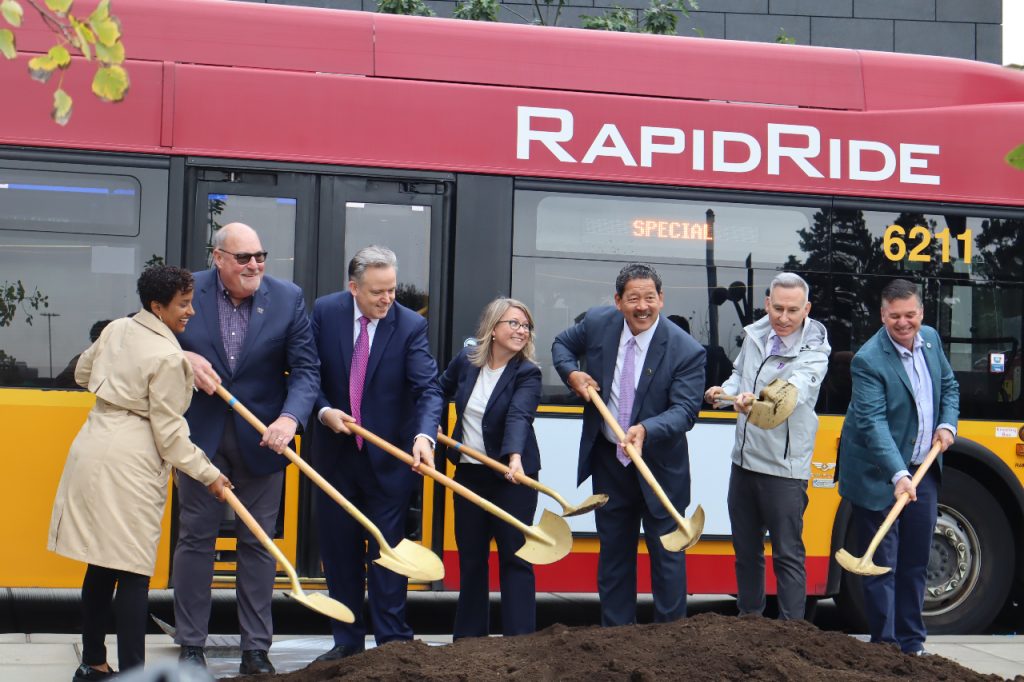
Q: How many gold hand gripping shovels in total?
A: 7